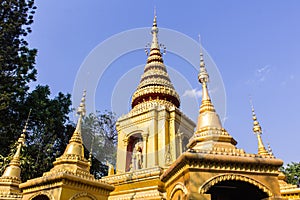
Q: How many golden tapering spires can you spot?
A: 5